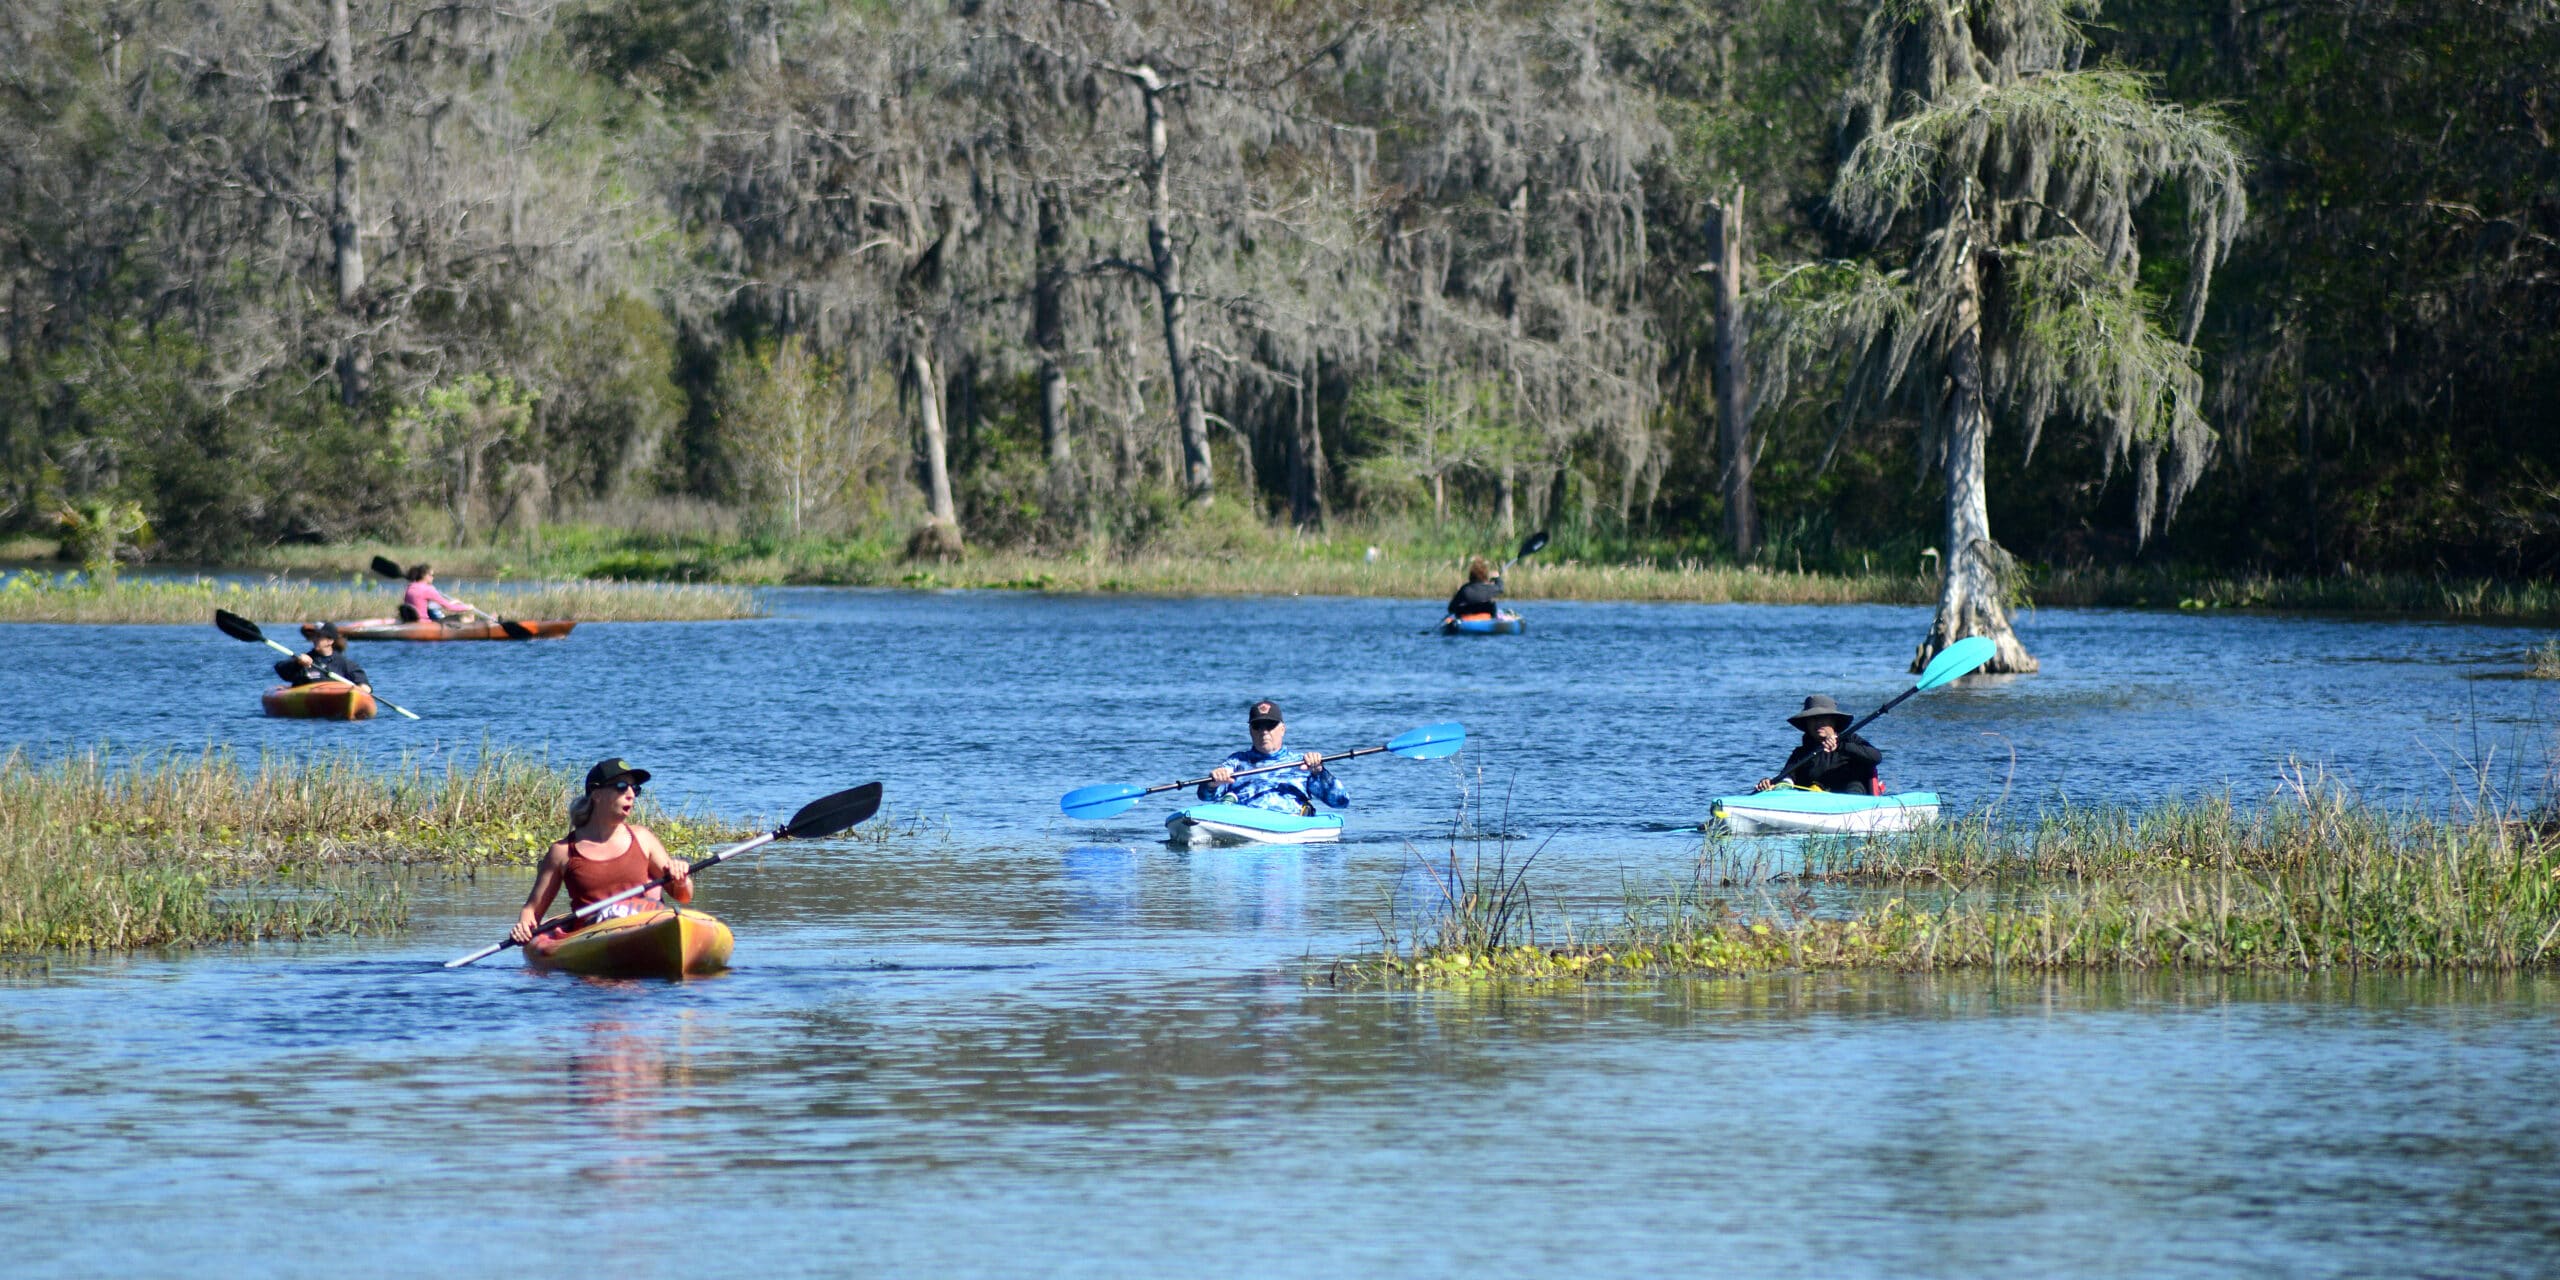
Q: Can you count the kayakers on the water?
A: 6